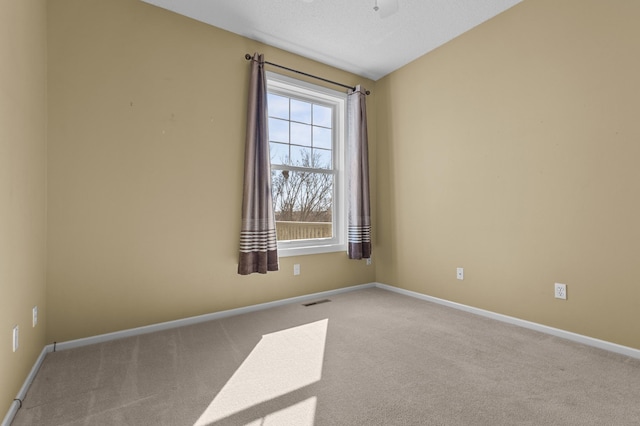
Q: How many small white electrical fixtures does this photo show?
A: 6